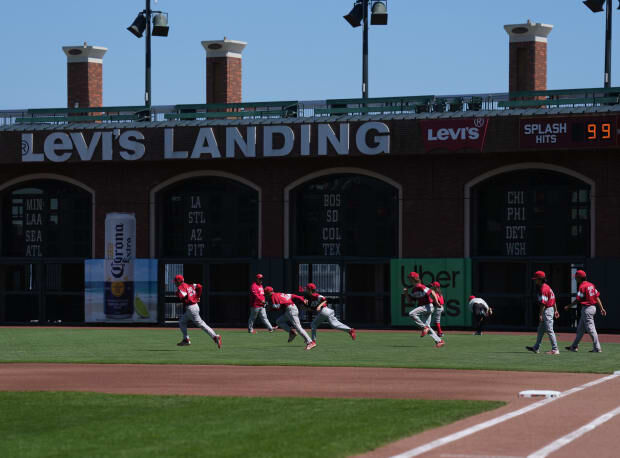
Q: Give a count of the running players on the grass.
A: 4